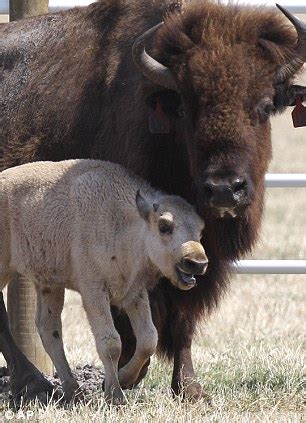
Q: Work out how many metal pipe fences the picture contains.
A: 2